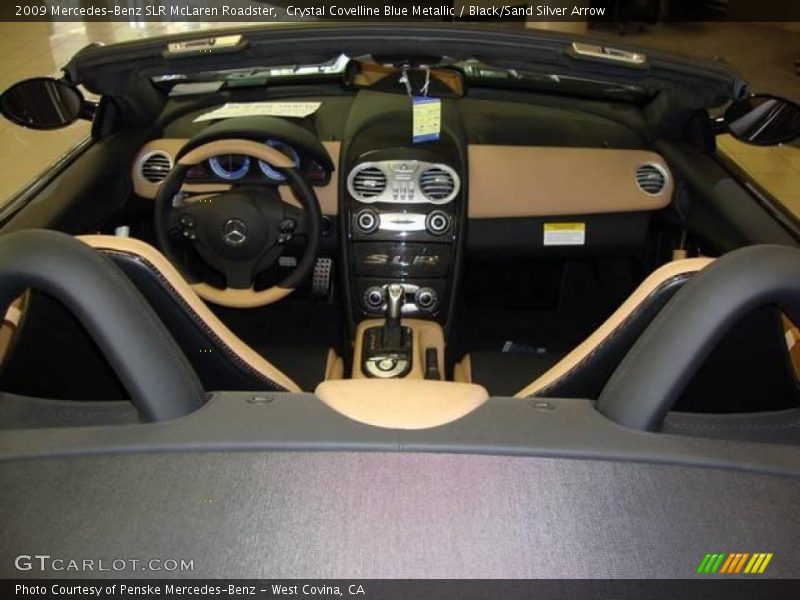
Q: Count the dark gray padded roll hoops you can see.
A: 2